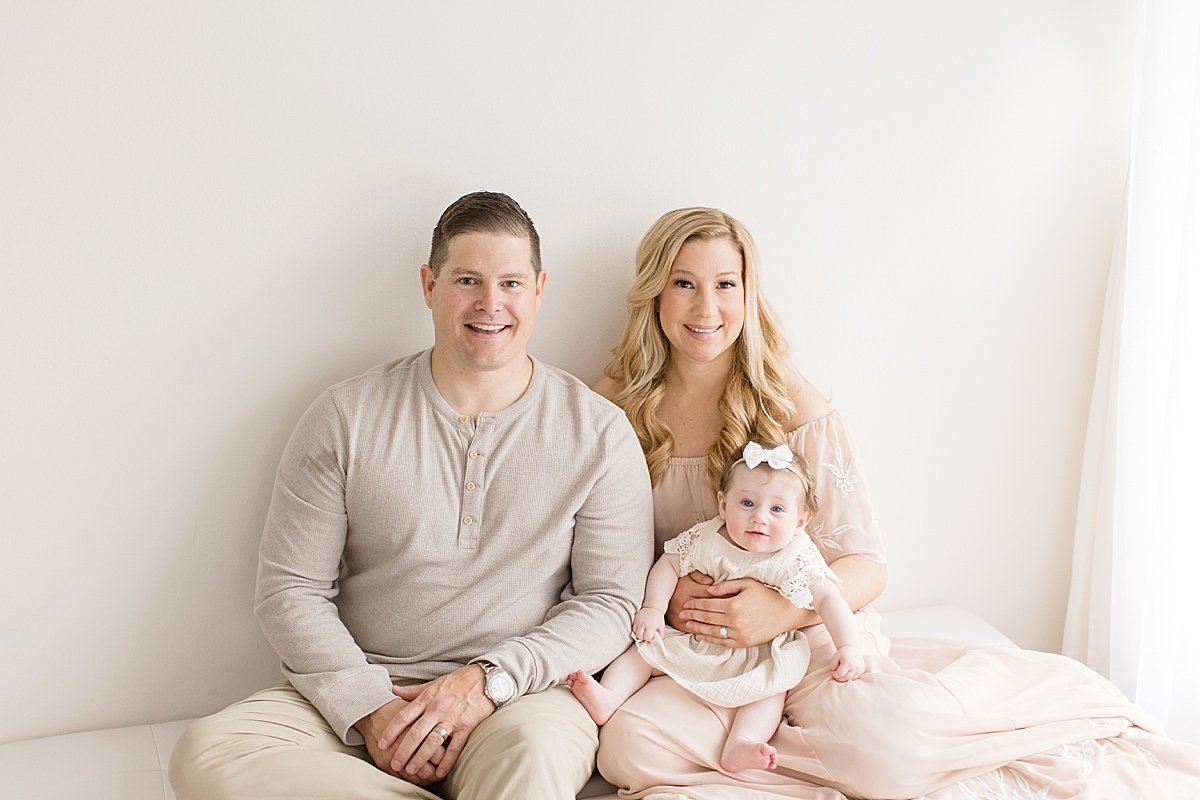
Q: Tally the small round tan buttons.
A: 4